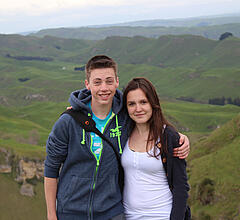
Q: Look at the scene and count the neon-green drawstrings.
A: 2